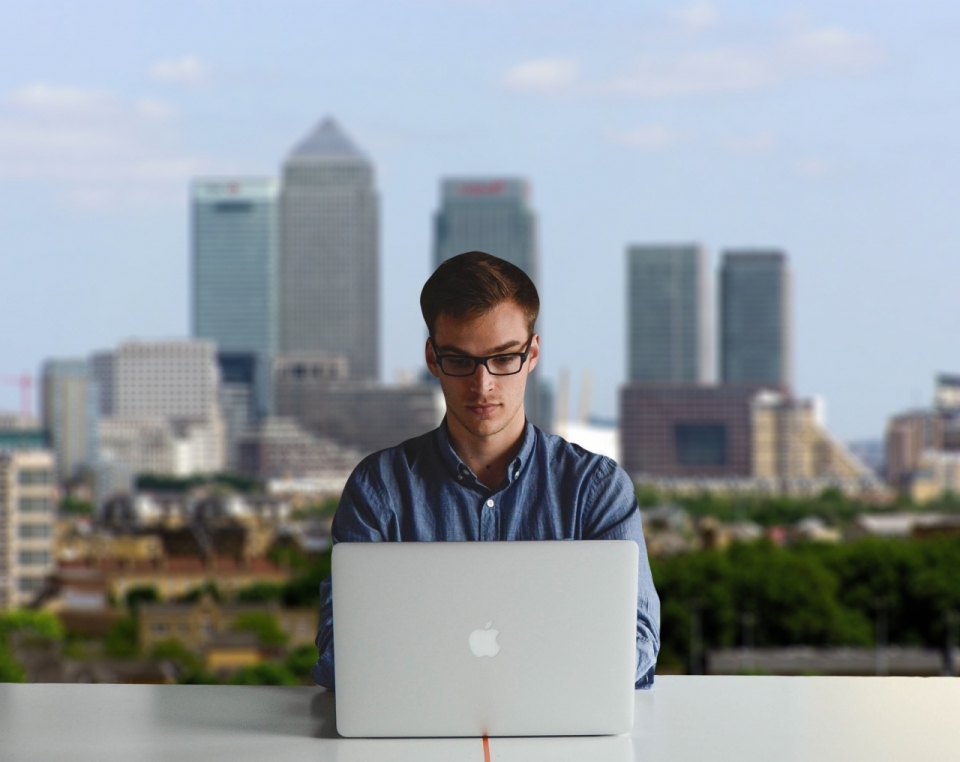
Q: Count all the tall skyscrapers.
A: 5